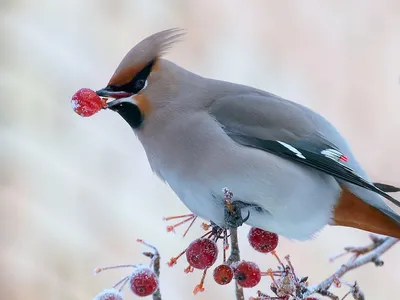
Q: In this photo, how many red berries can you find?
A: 7